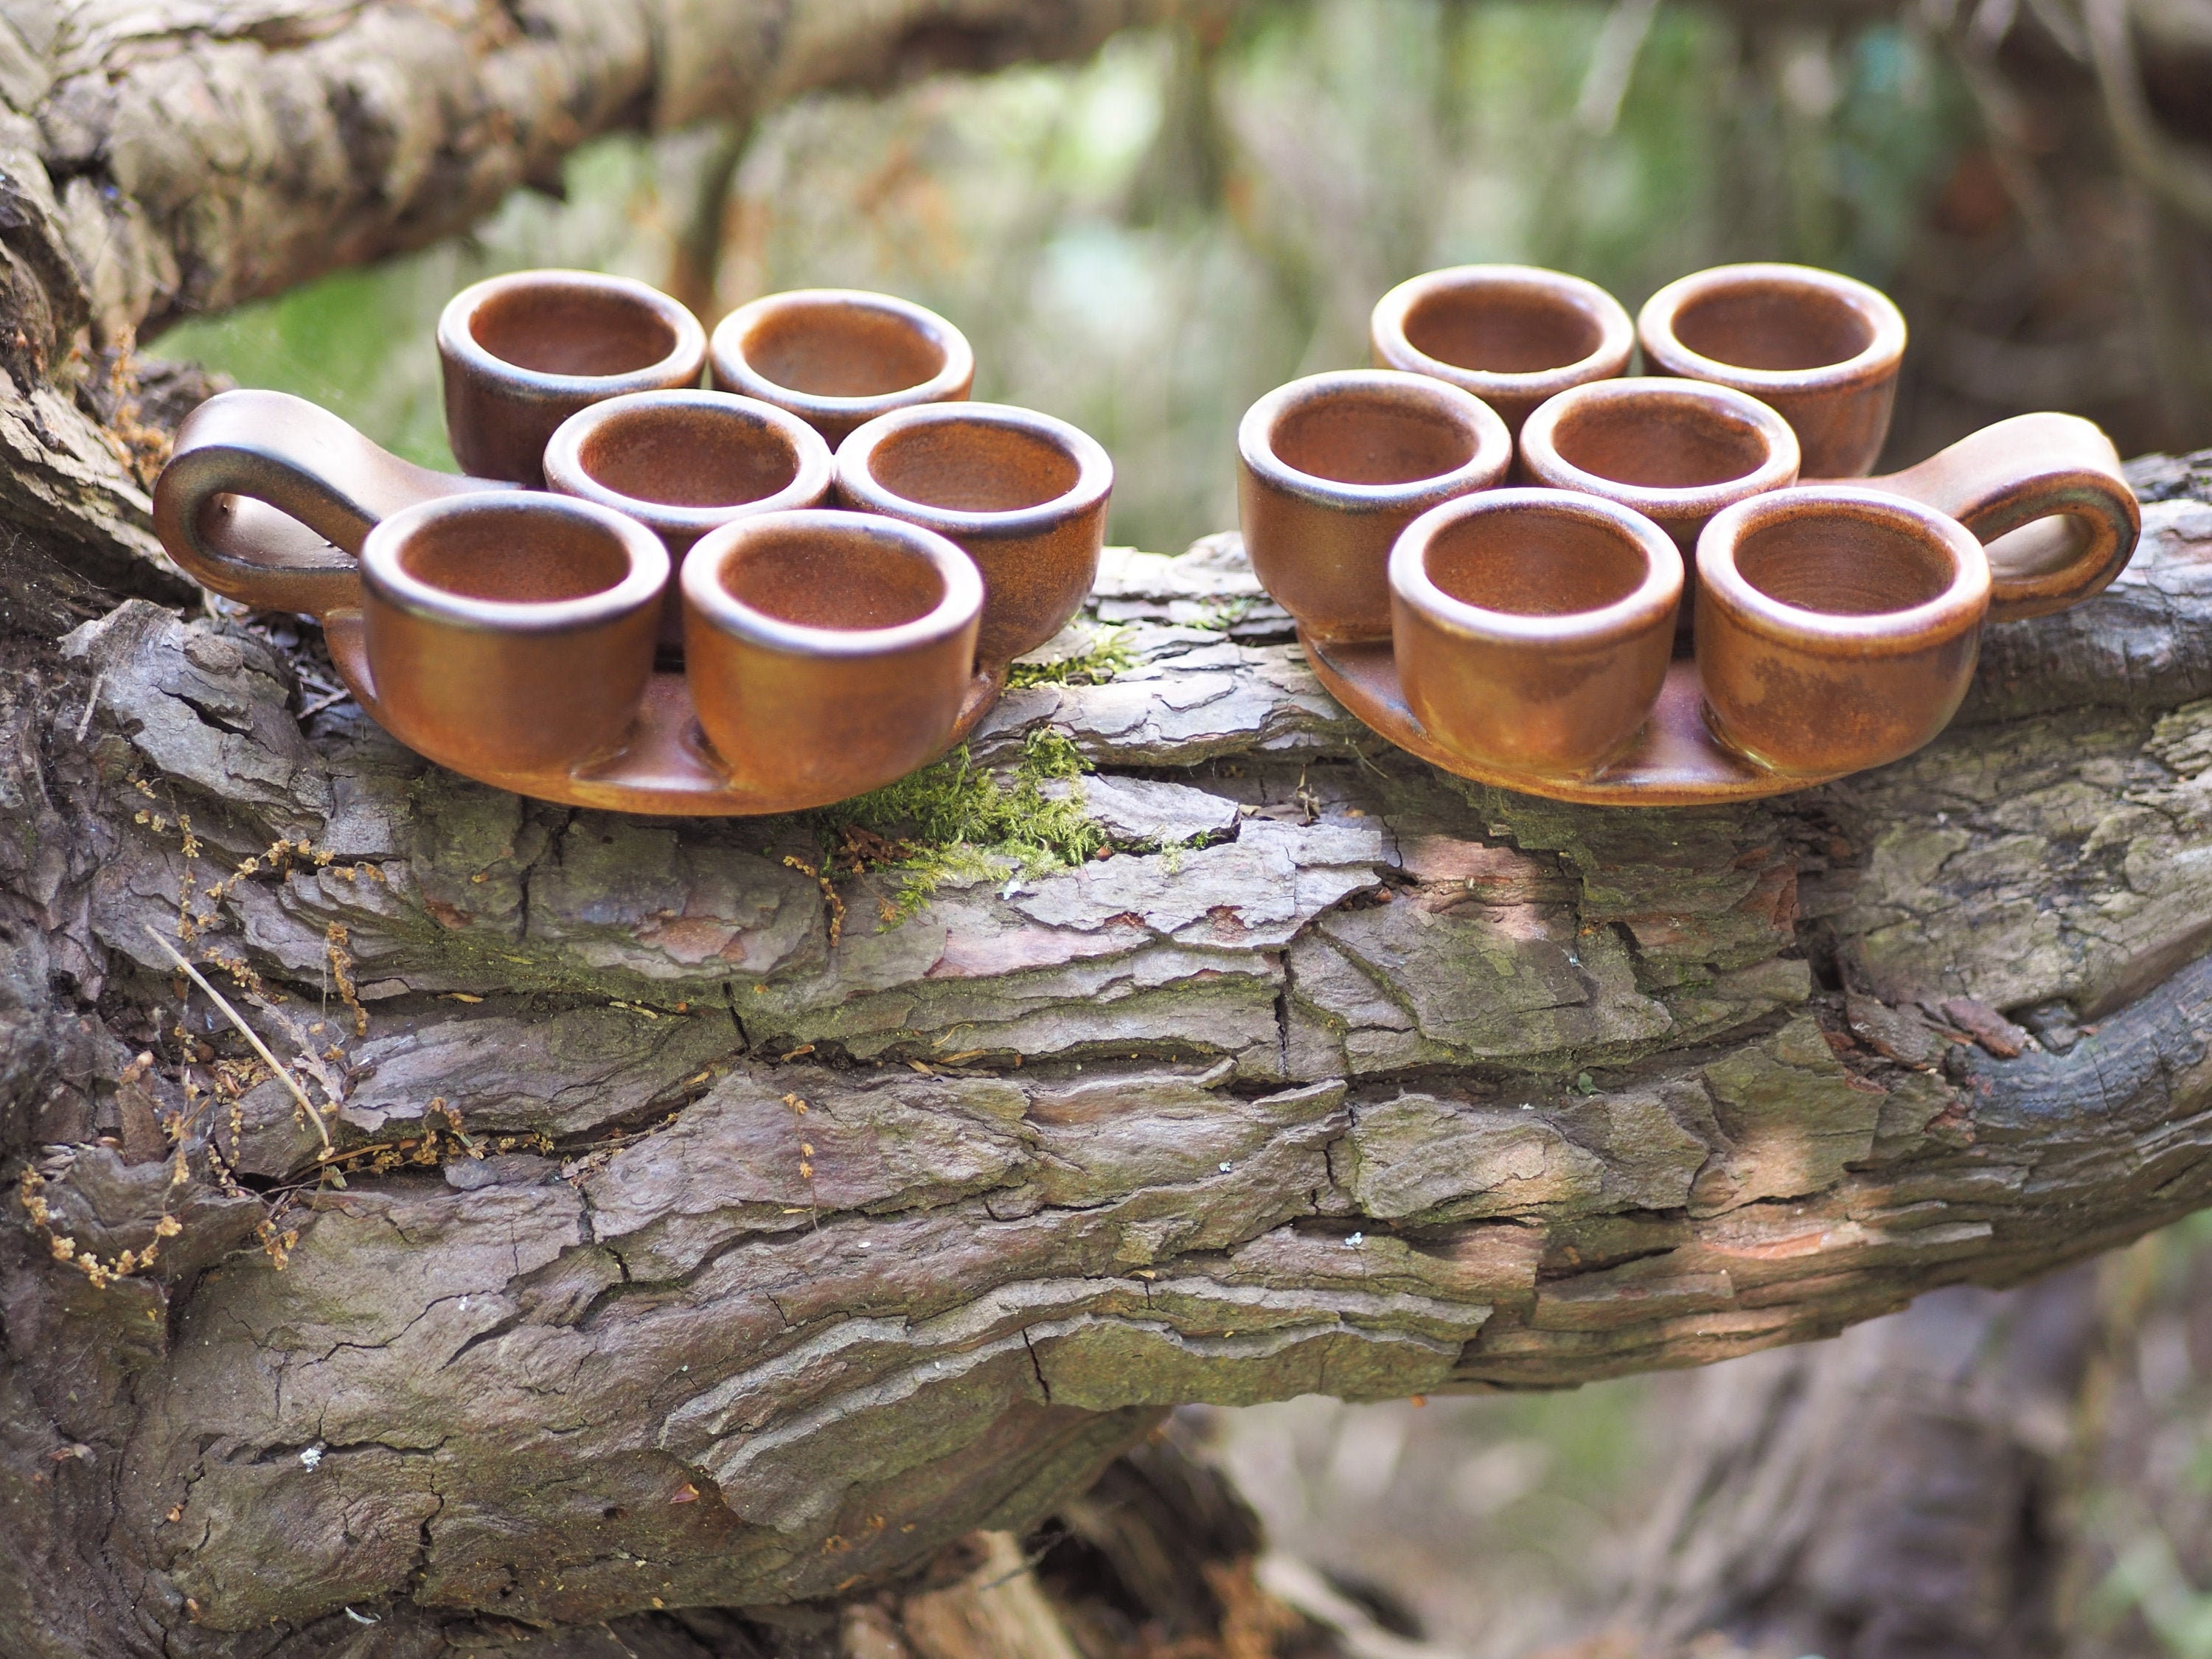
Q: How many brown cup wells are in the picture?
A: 12